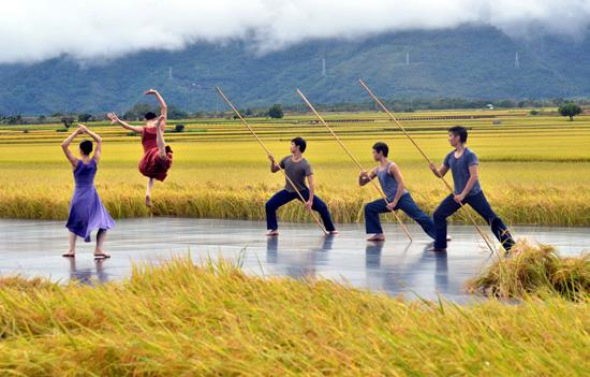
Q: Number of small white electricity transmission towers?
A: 4